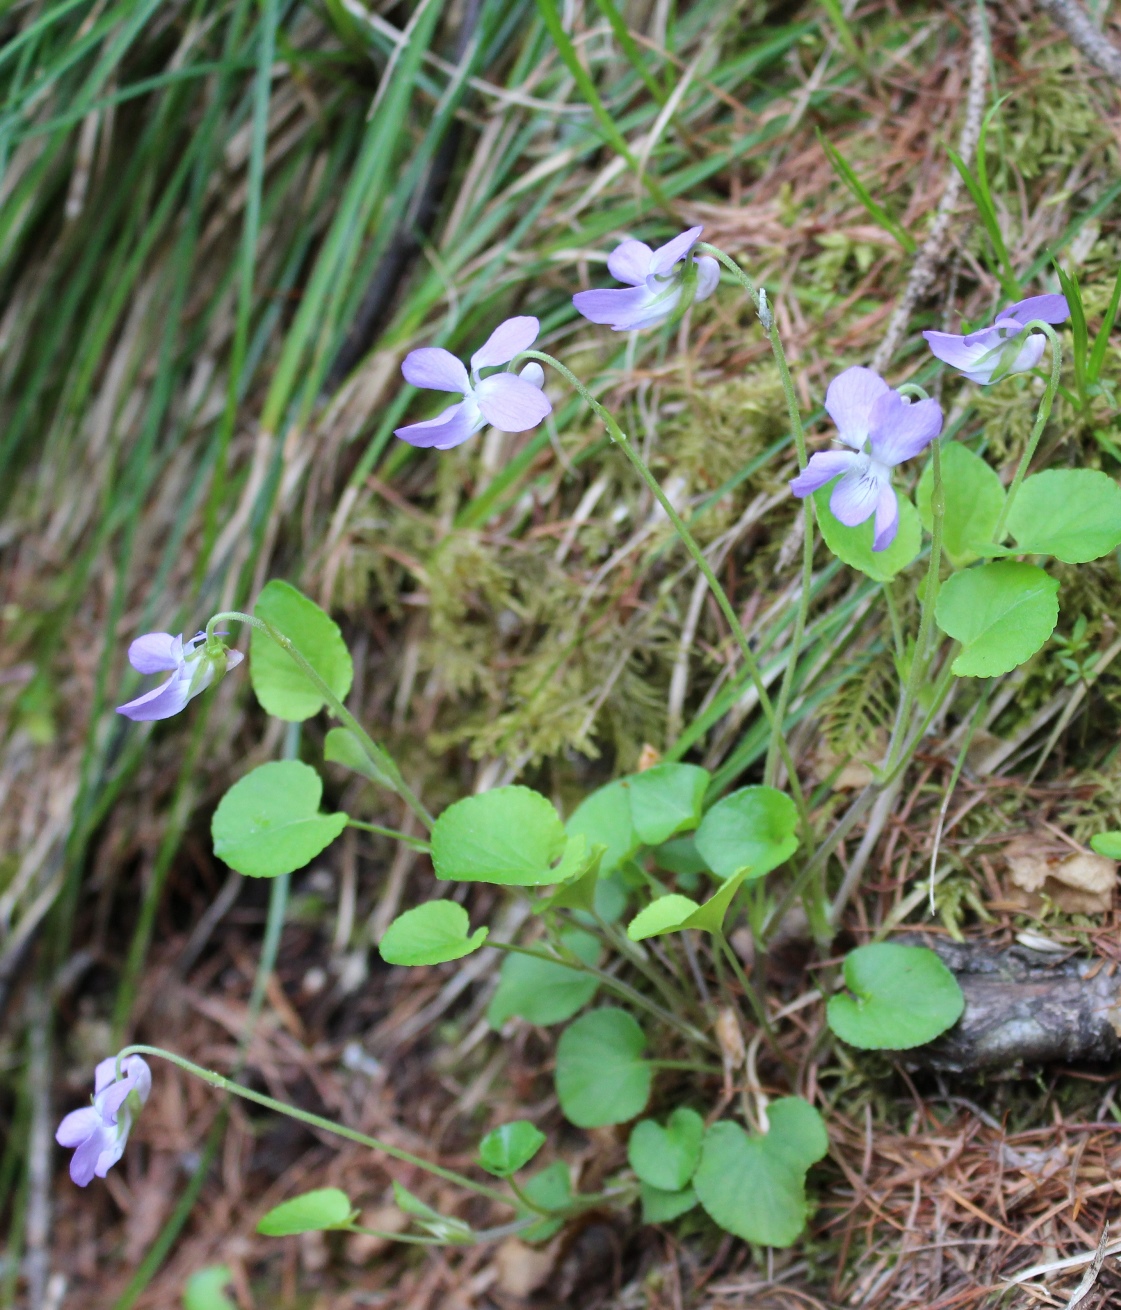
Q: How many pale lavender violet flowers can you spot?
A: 6